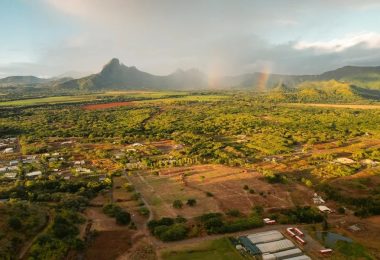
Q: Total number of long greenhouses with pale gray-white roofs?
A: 4